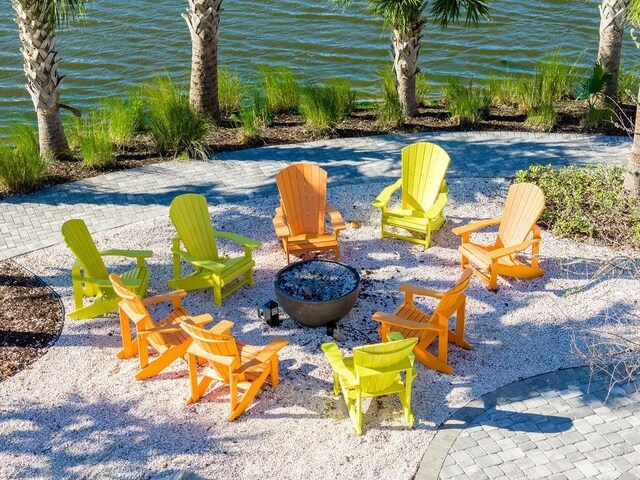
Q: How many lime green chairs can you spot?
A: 4